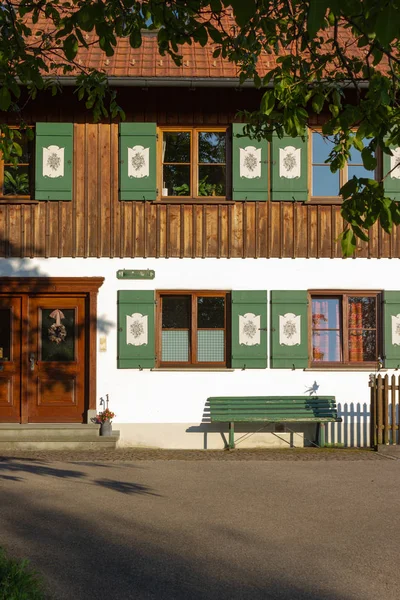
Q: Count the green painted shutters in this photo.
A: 9